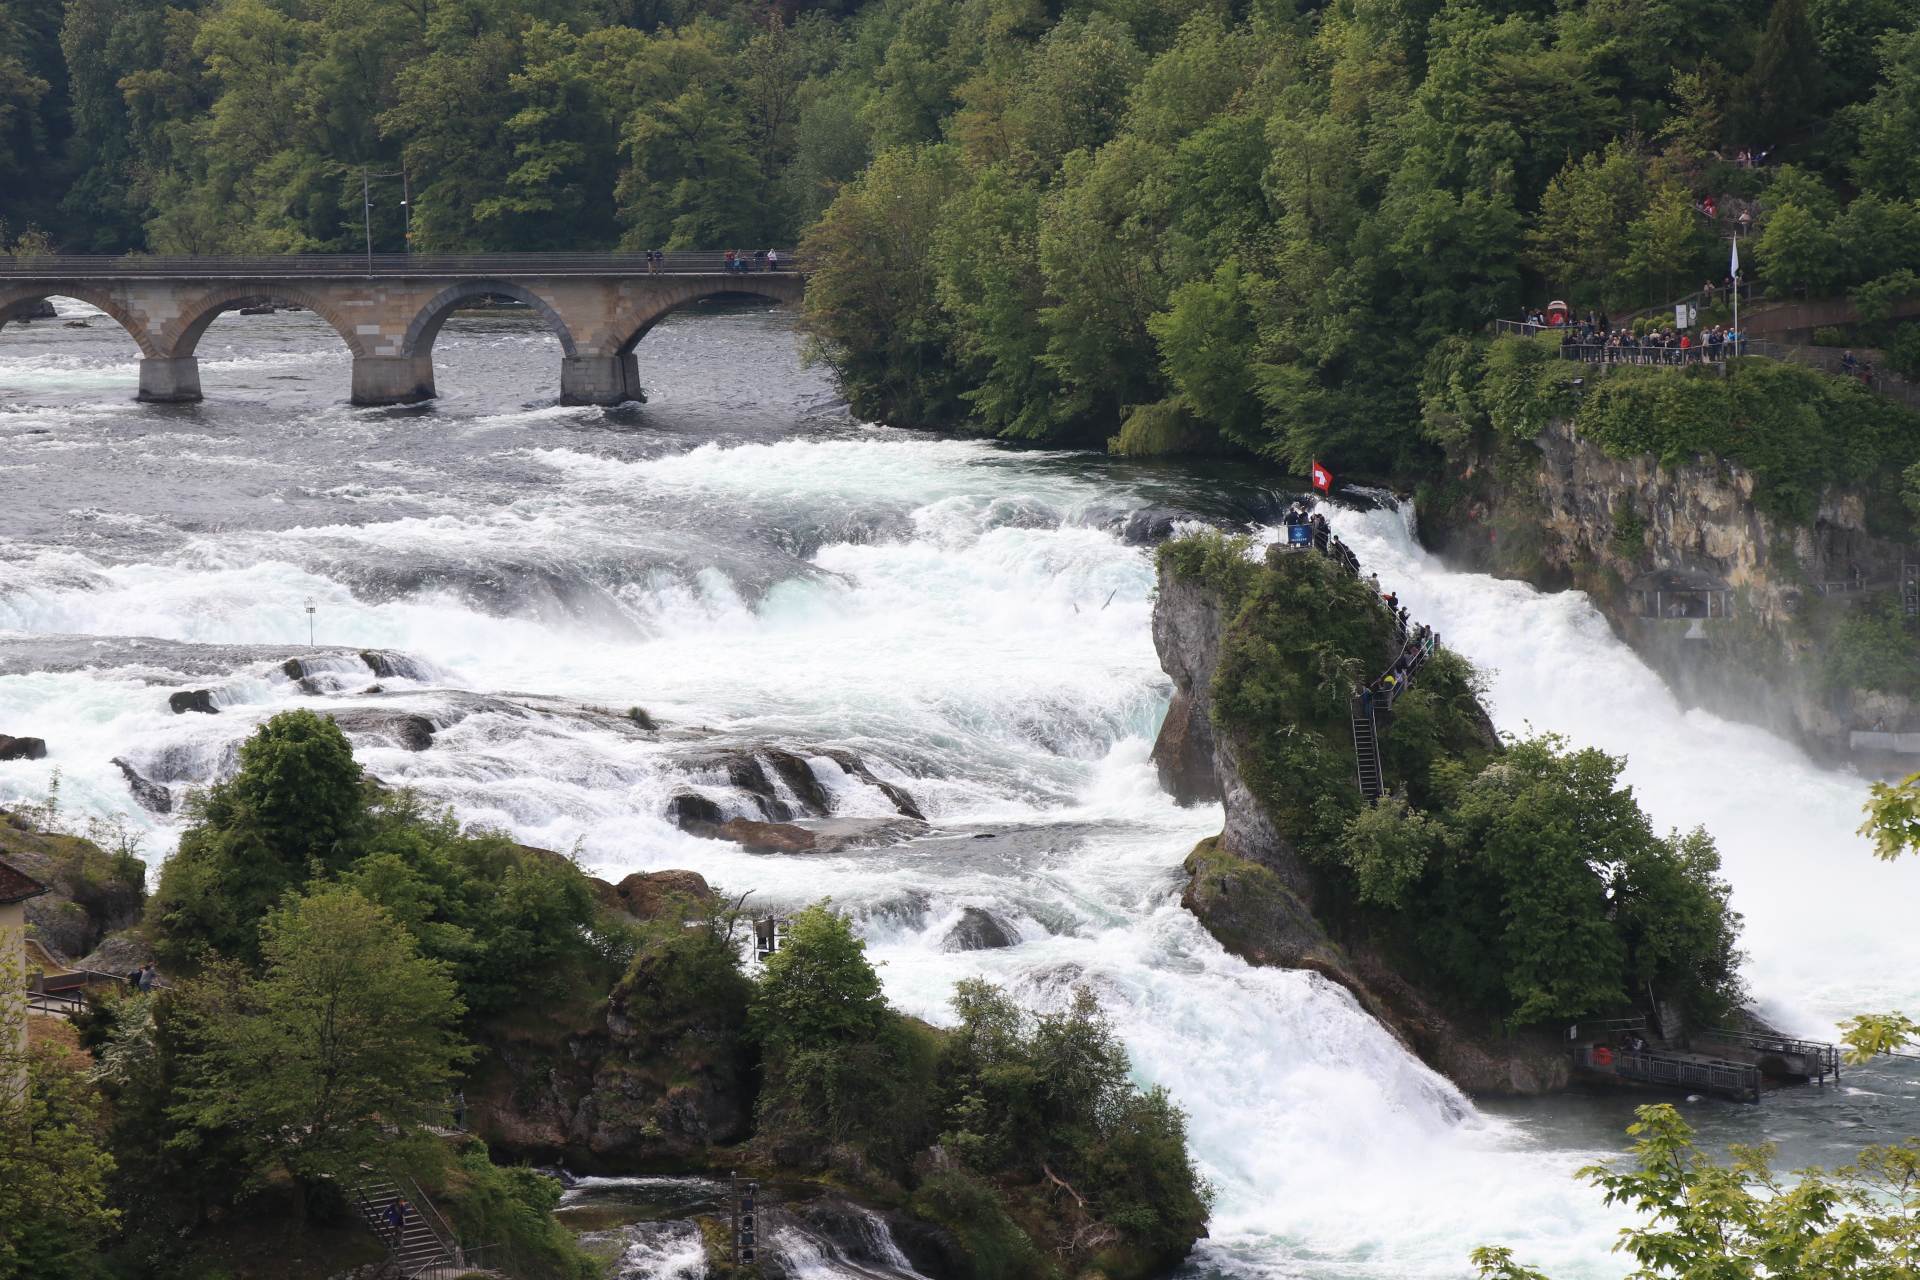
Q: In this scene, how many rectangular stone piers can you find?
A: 3